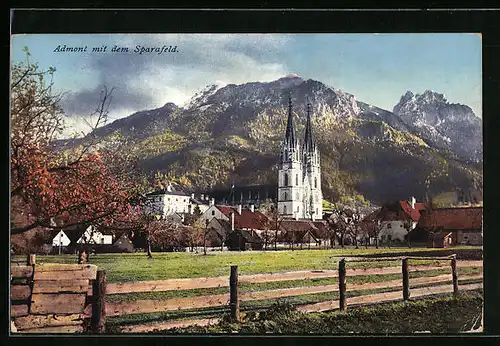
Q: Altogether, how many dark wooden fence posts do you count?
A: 5